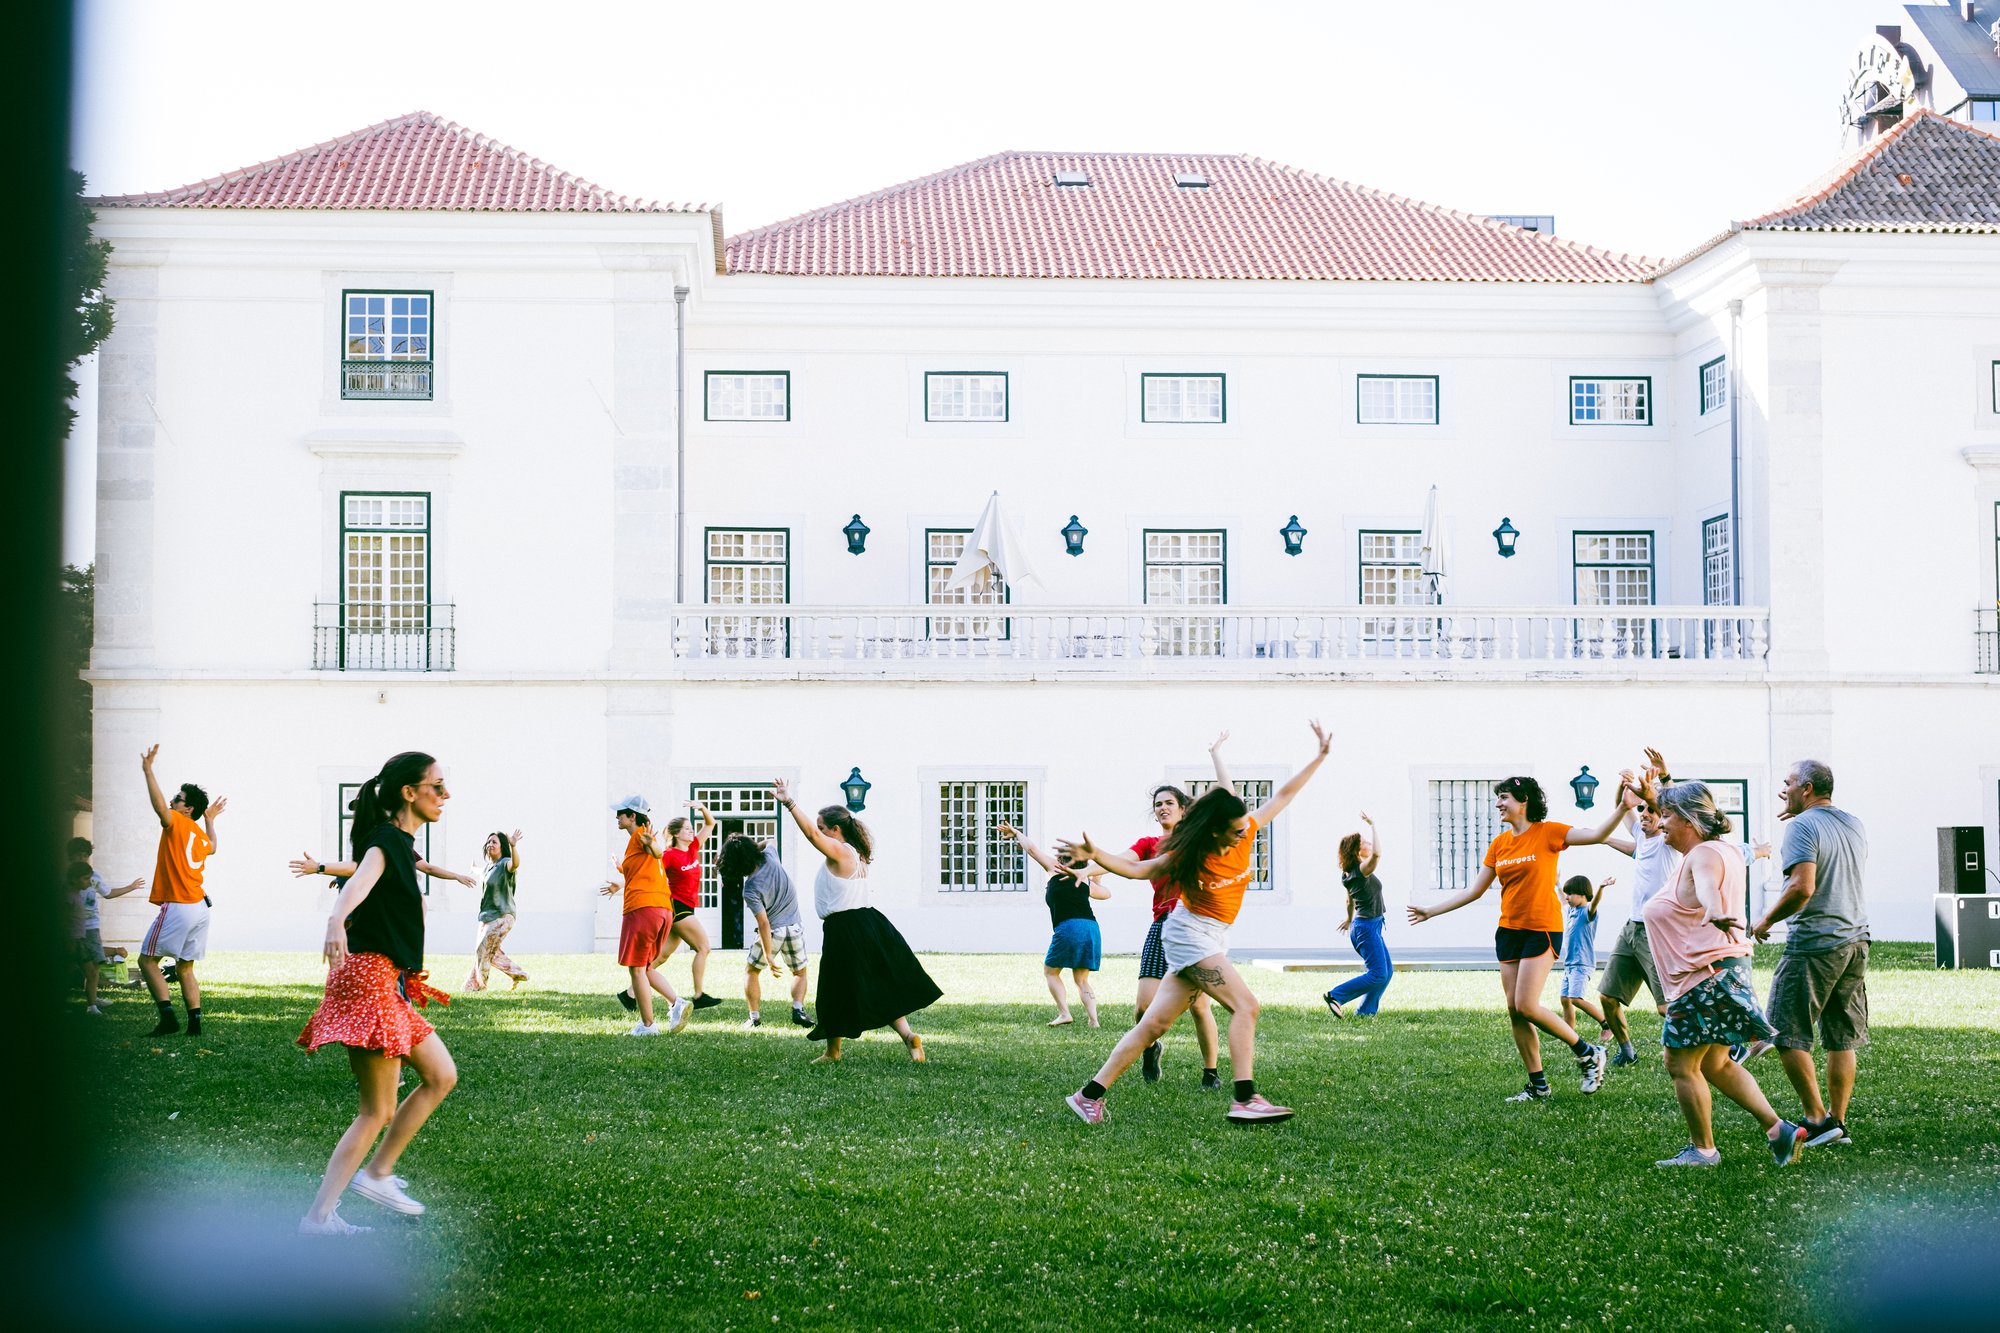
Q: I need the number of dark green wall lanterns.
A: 6